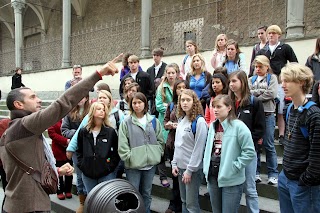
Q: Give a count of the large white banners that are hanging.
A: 0